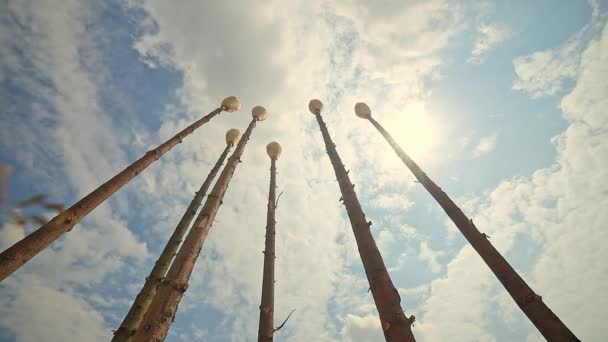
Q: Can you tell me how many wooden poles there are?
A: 6